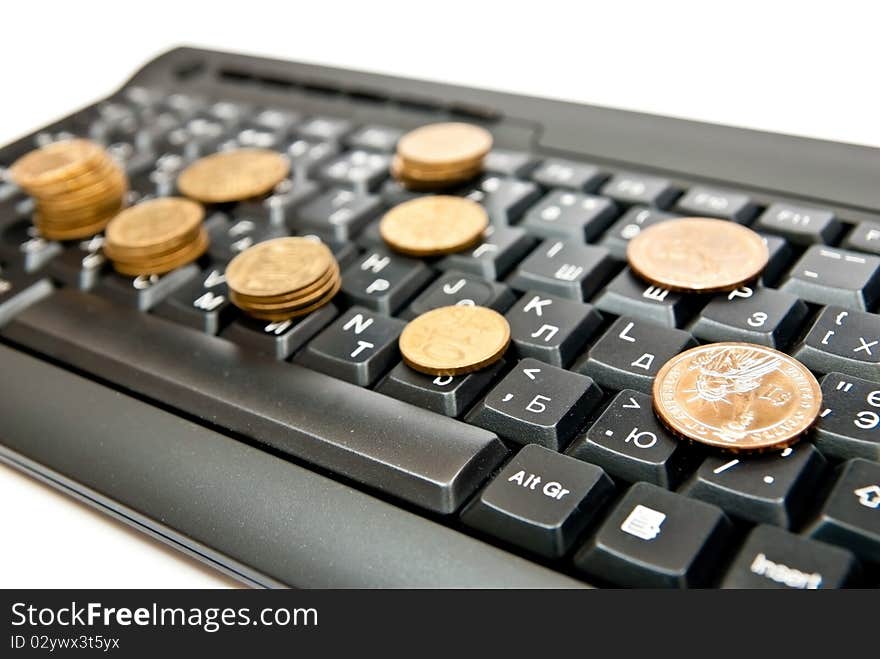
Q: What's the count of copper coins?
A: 2